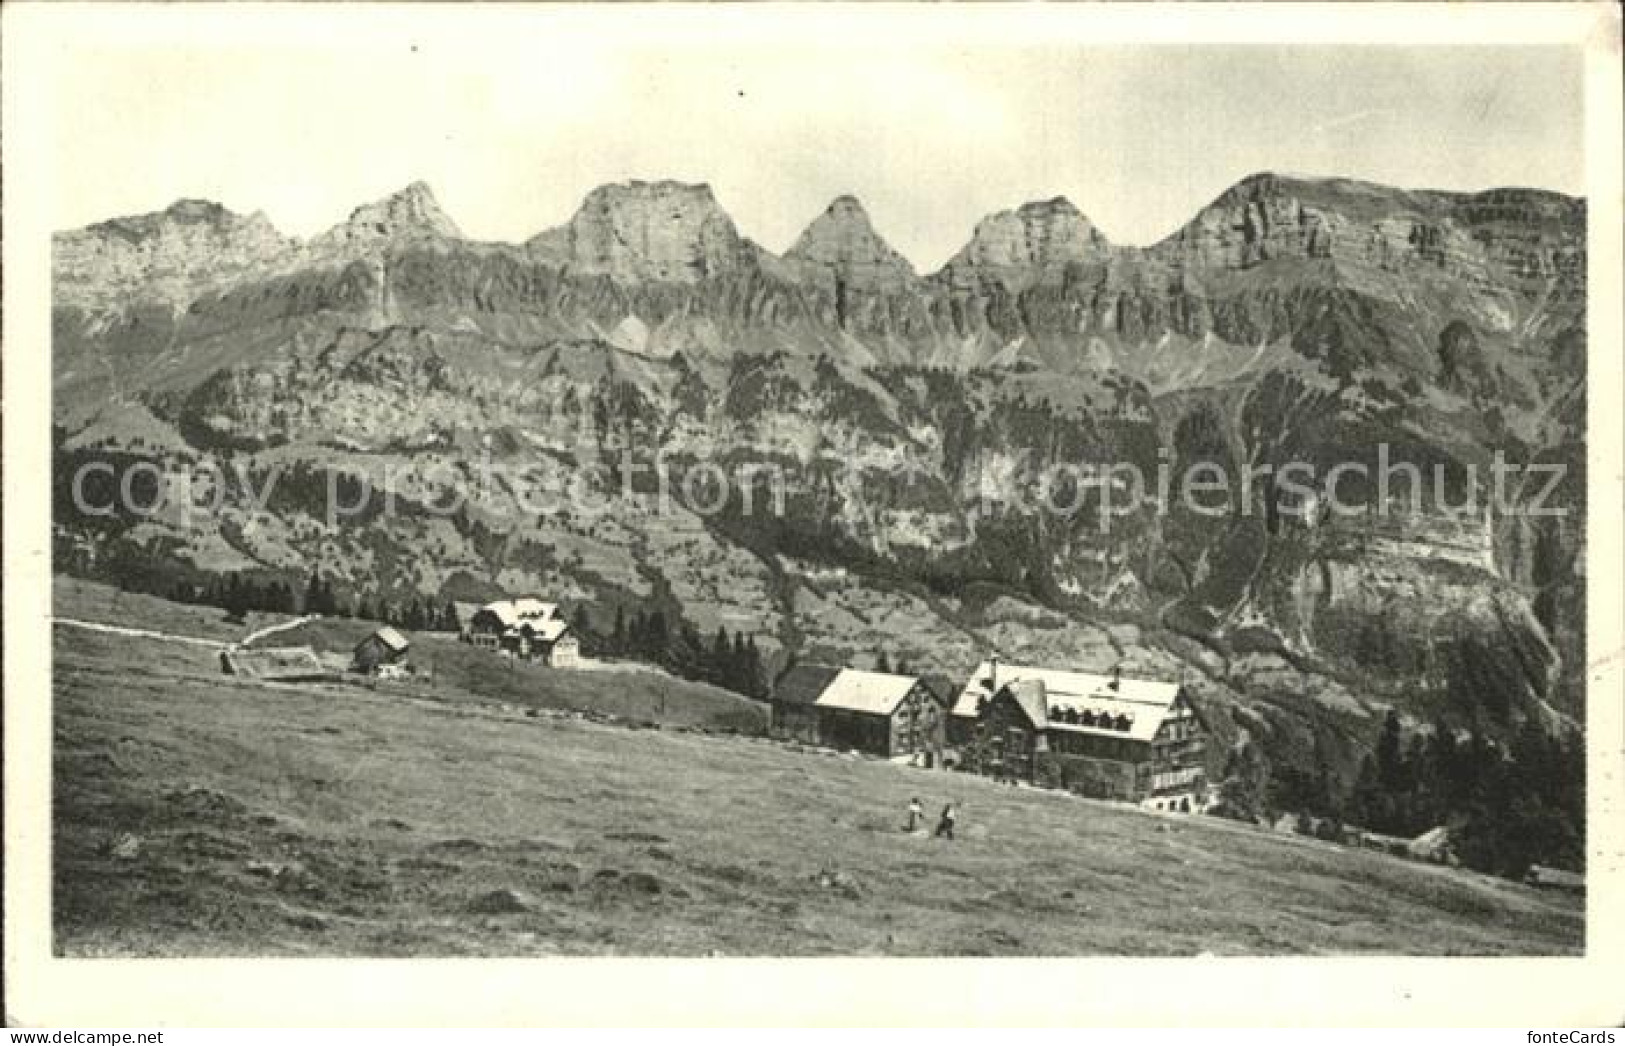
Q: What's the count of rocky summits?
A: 6